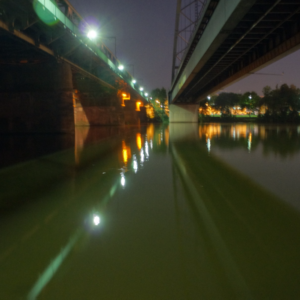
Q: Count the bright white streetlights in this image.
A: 5